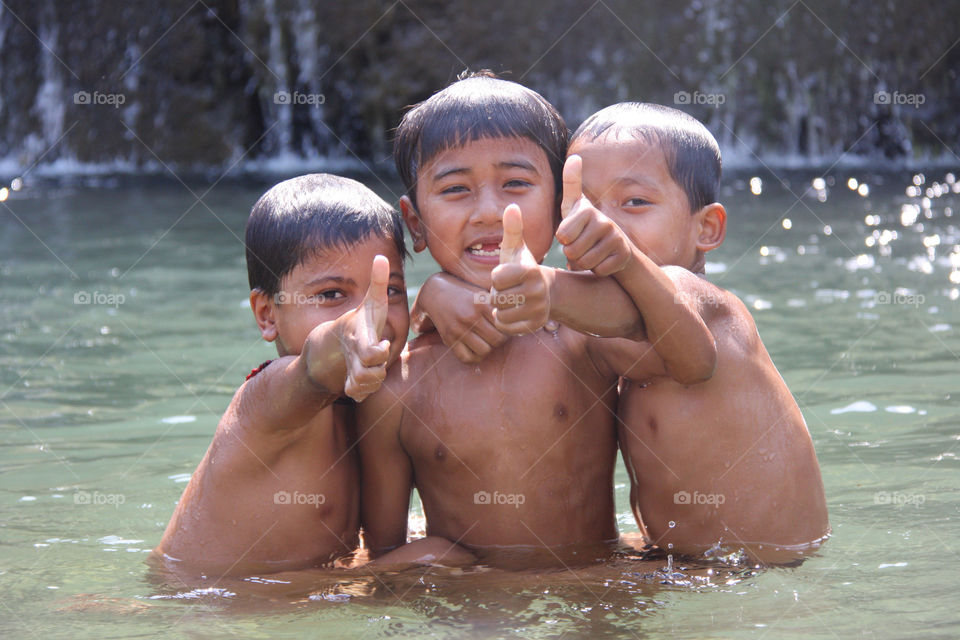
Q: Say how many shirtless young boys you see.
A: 3